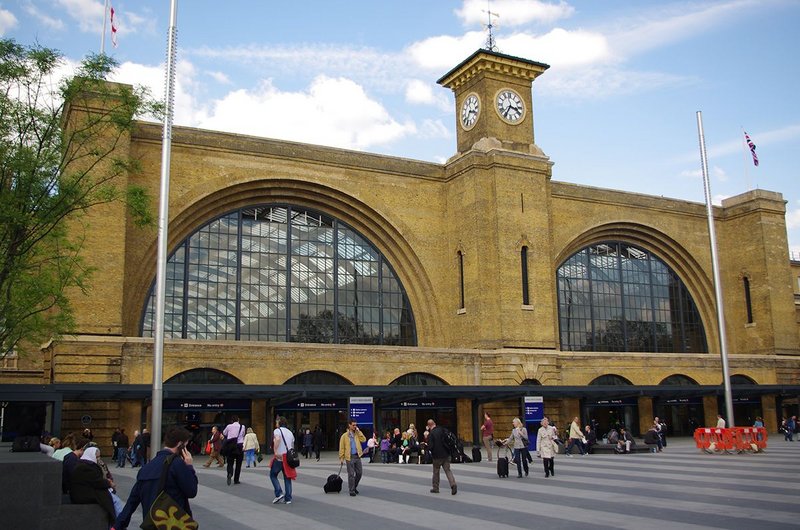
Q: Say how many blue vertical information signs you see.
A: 2